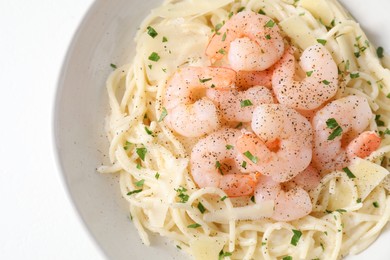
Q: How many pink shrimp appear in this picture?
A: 8